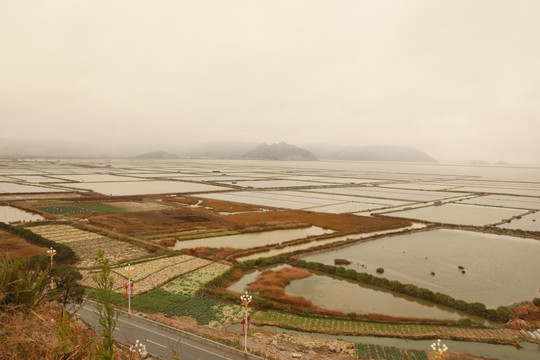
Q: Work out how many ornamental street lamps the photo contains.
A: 5